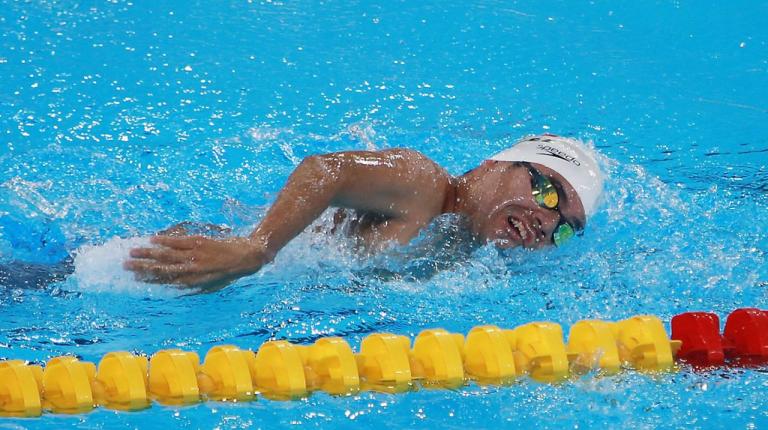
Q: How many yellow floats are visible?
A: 13